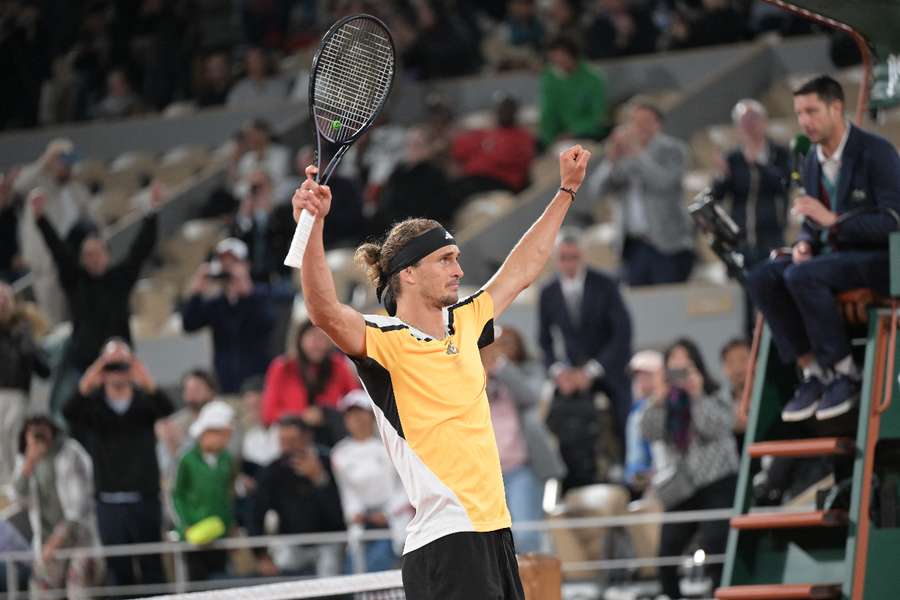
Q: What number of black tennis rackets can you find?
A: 1